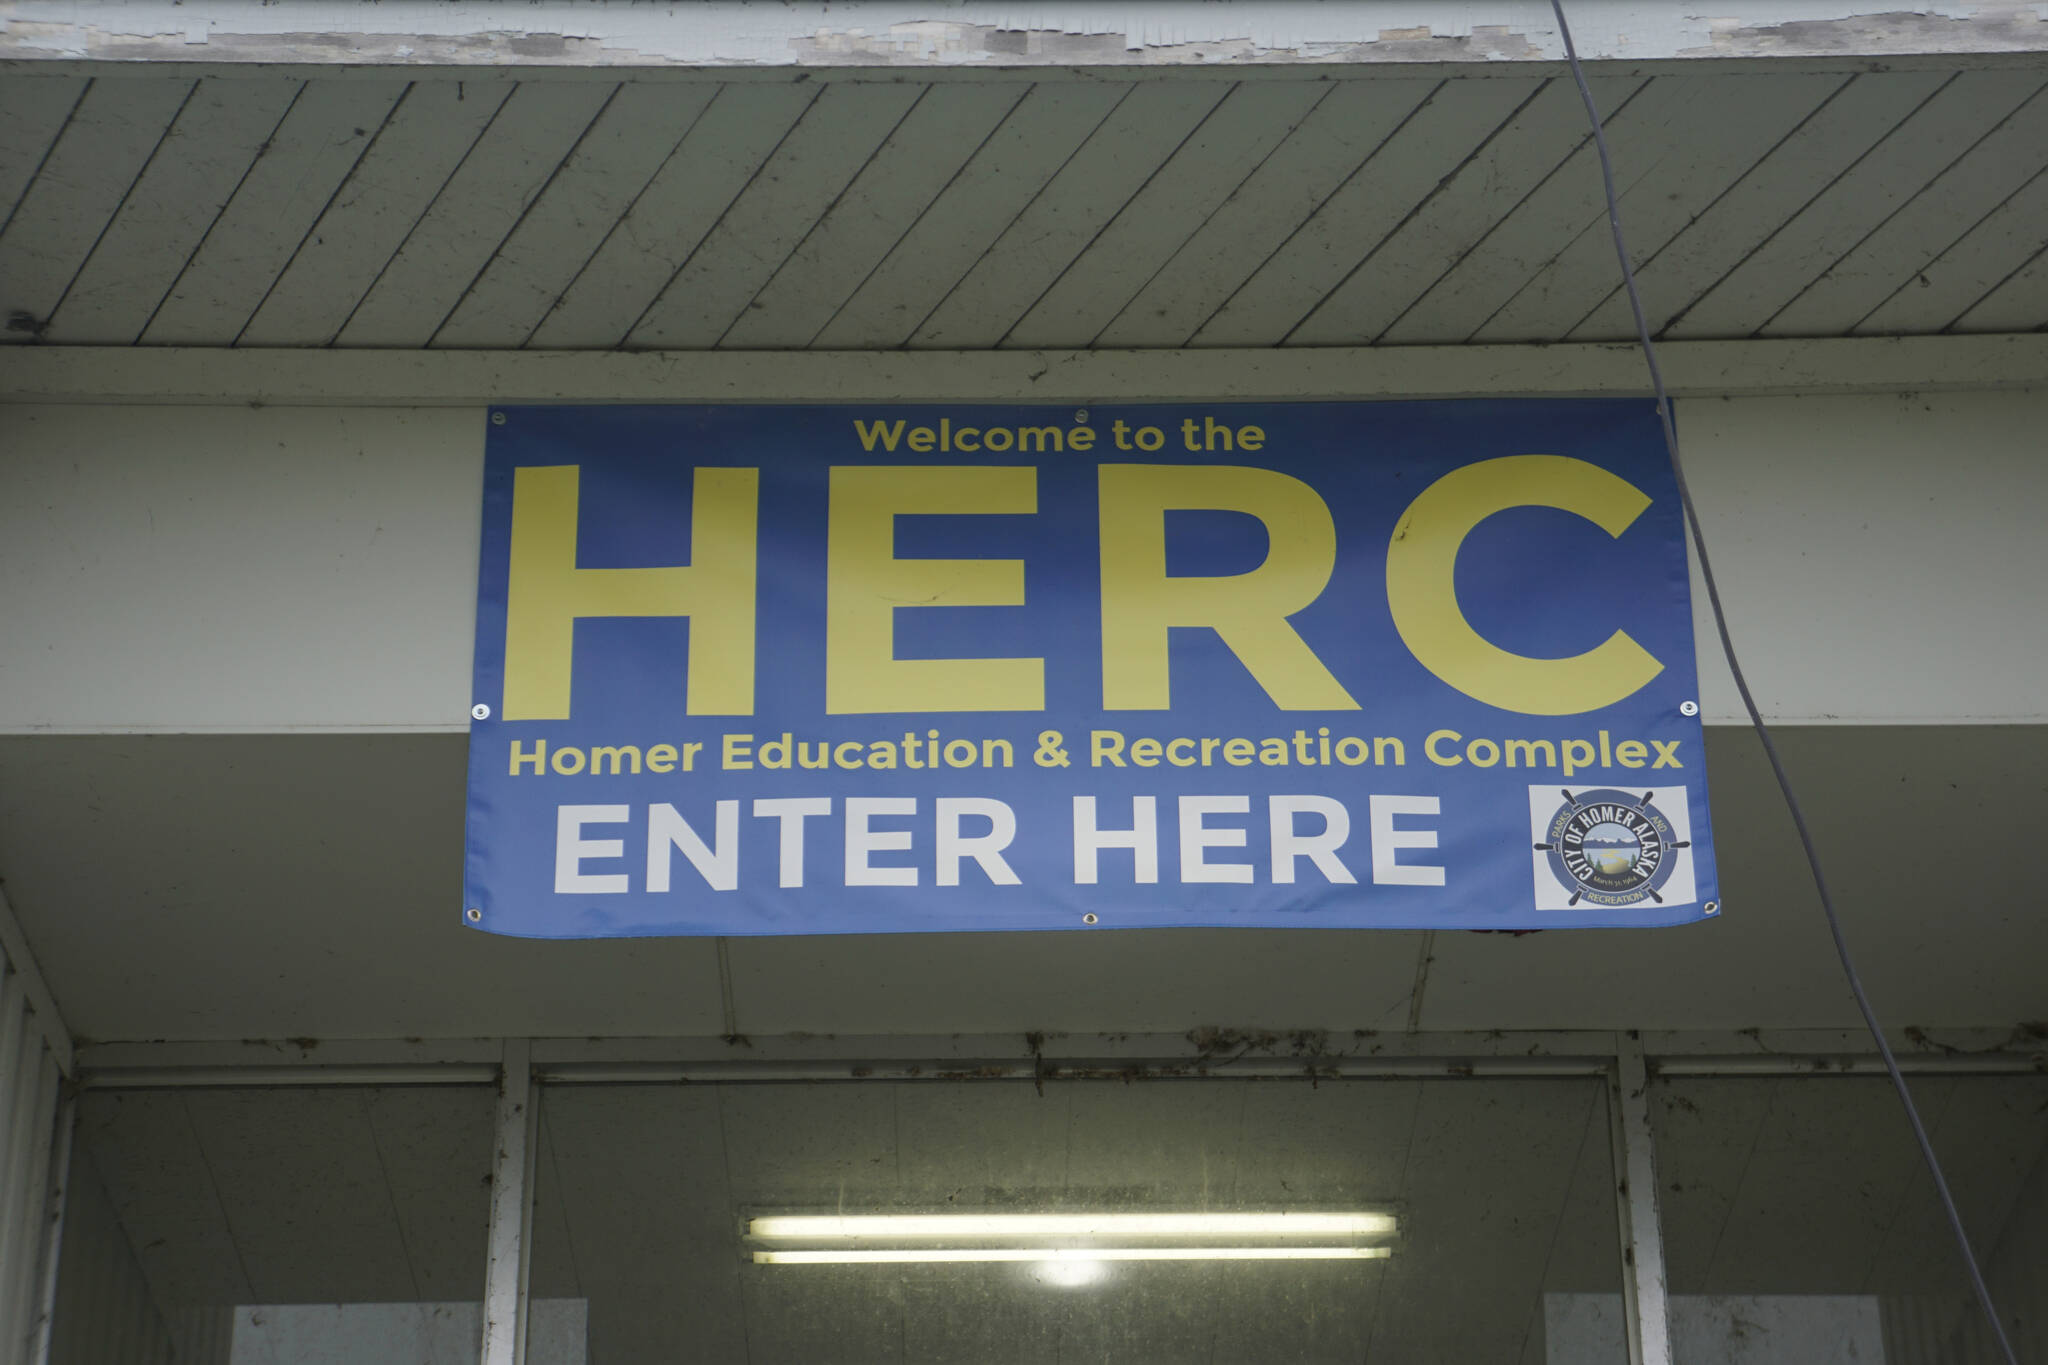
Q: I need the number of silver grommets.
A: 8